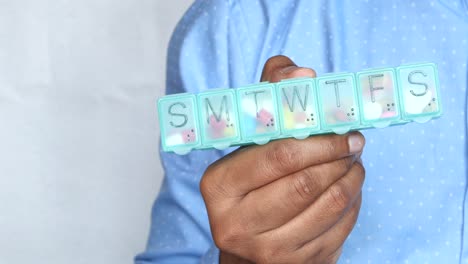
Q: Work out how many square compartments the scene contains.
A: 7